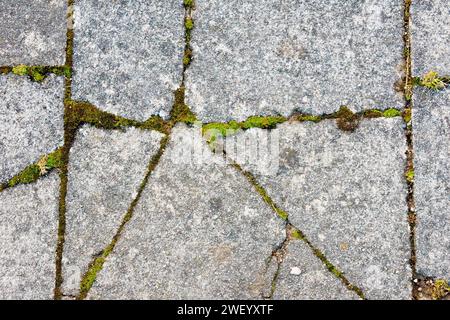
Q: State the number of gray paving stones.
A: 11